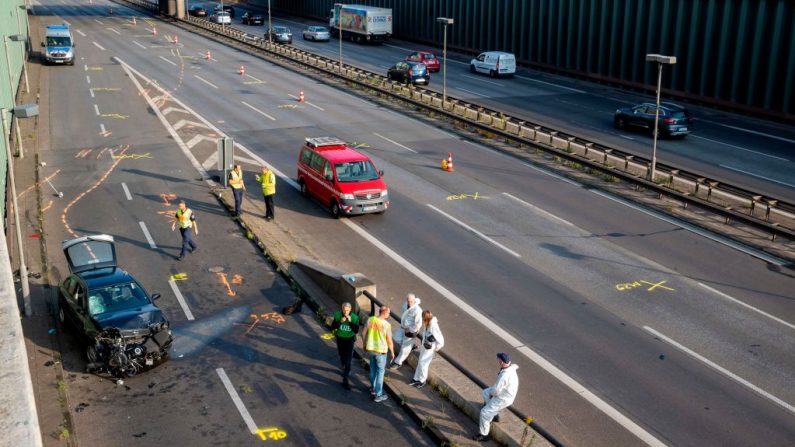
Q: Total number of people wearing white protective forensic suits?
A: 3